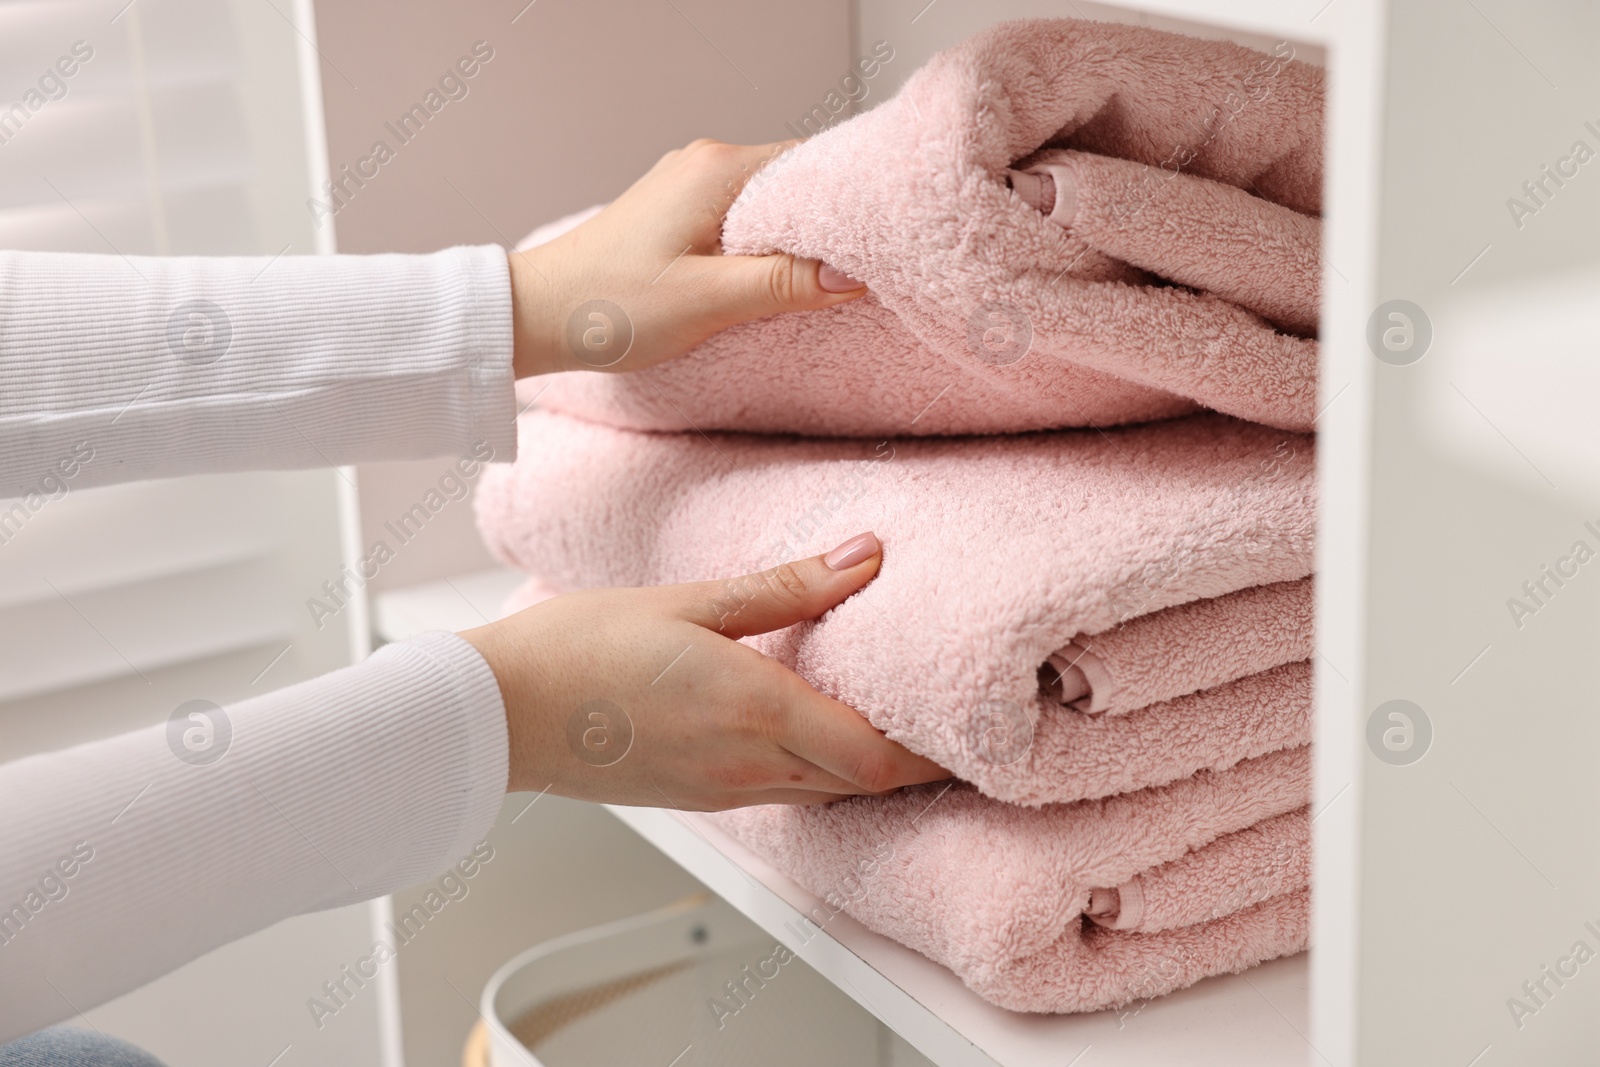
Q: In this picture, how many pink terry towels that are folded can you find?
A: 3